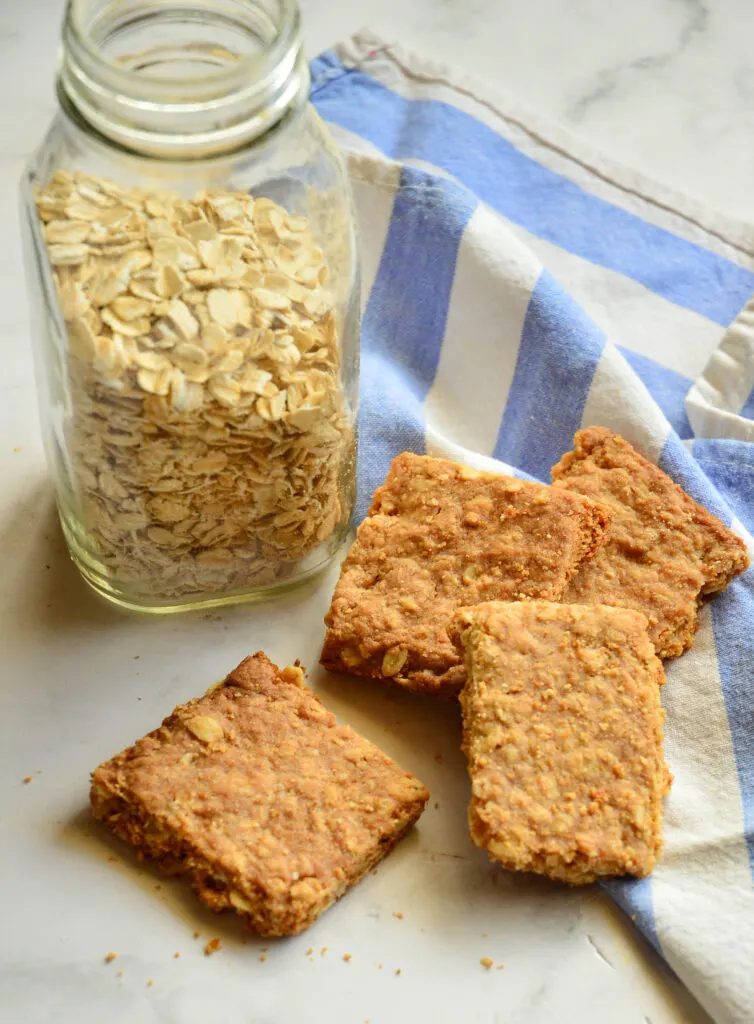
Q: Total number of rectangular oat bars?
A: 4